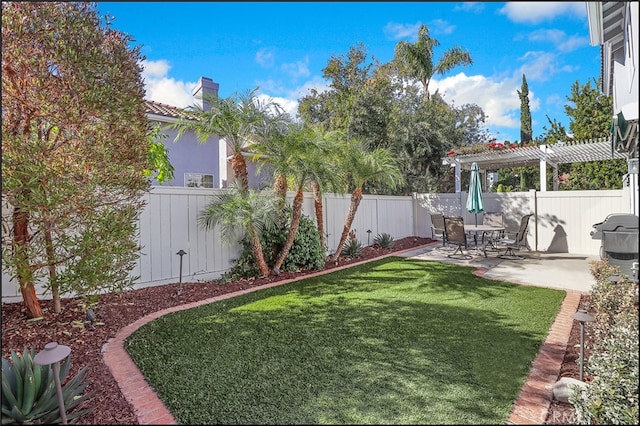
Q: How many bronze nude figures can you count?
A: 0